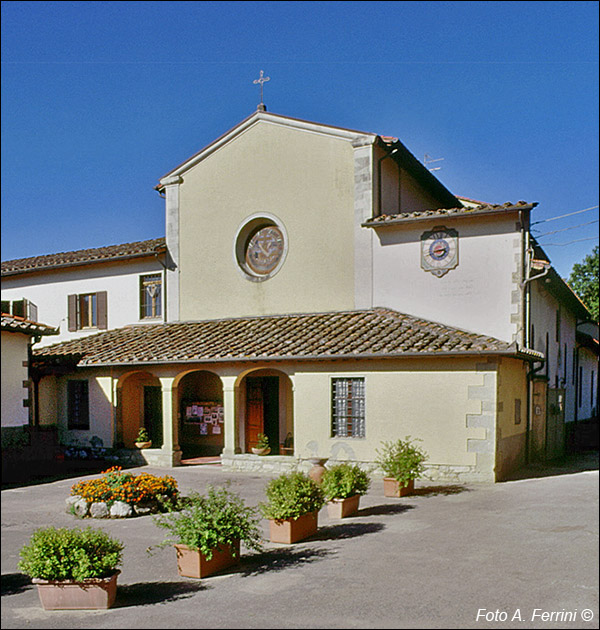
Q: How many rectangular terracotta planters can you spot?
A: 5